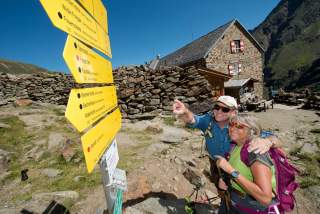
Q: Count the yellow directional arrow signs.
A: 5